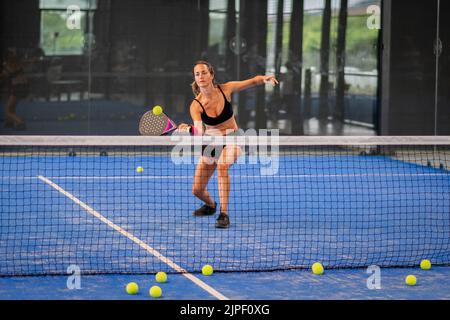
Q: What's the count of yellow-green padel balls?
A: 9